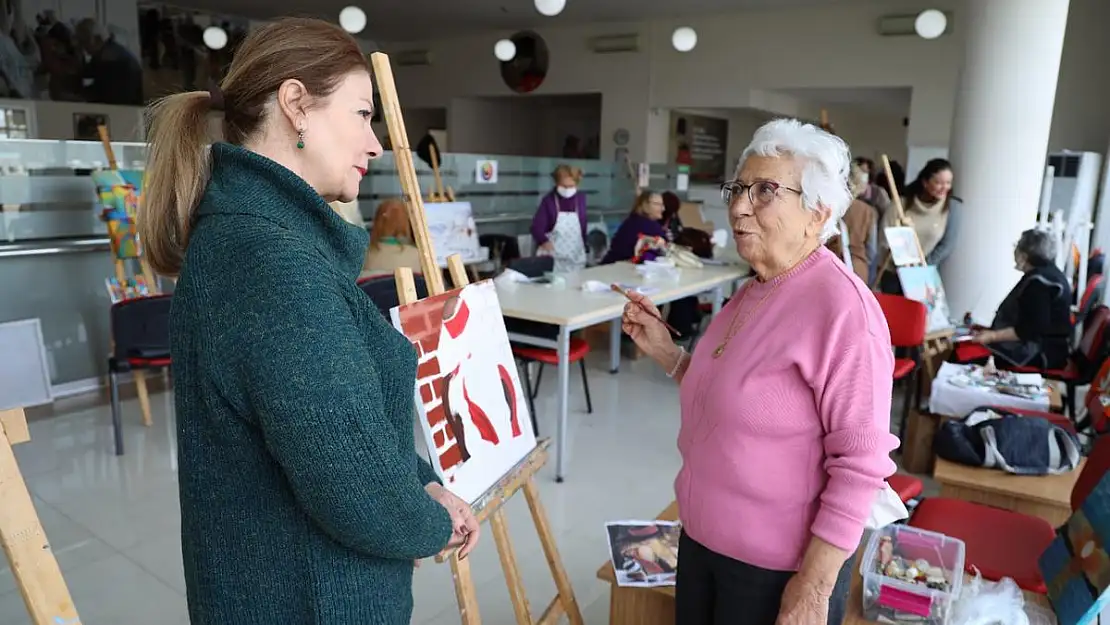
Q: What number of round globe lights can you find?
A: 6